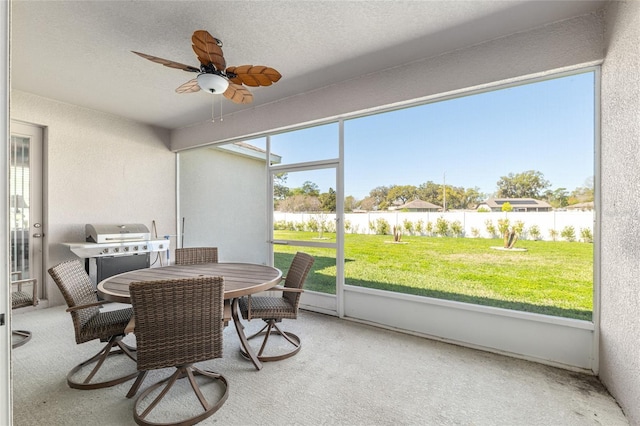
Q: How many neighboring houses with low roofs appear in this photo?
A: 3